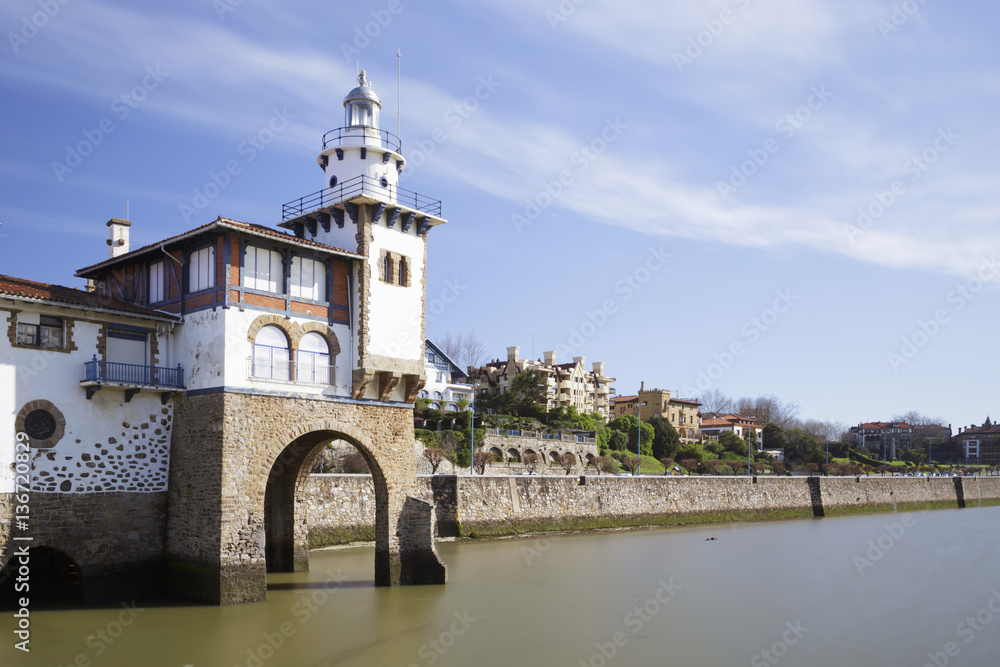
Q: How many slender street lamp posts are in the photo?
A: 6